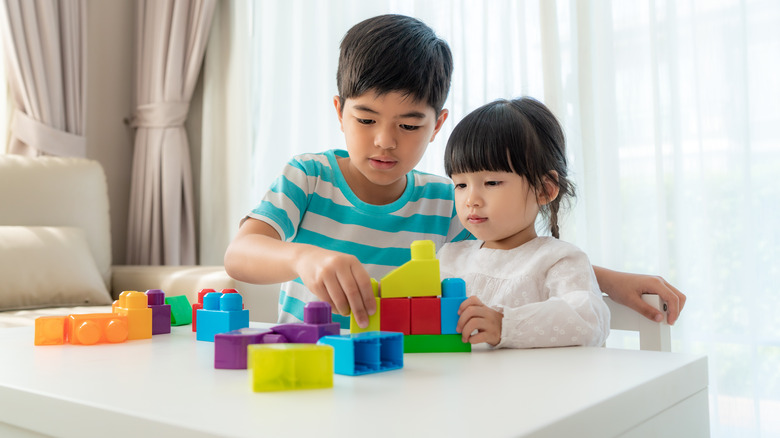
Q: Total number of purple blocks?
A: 3